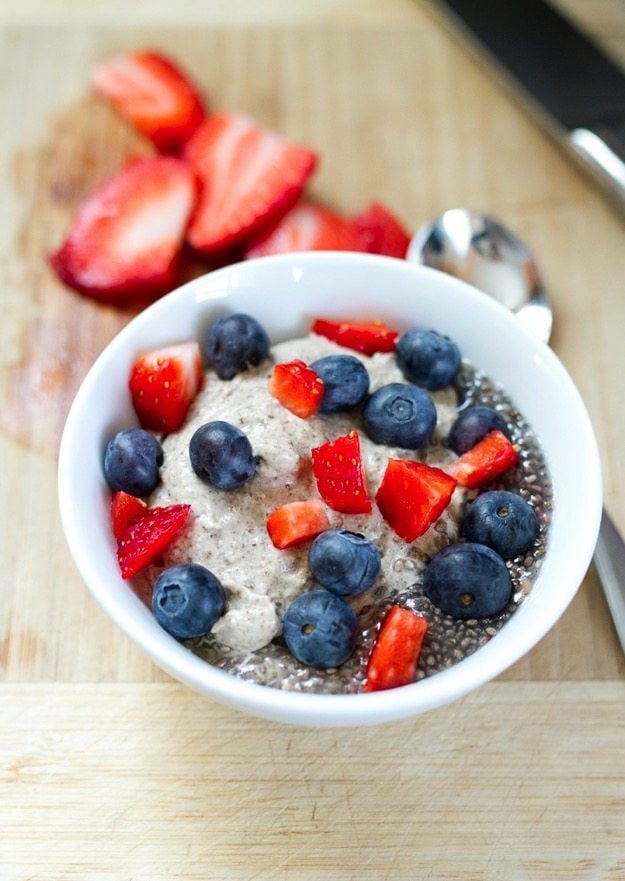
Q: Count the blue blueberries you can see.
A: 12